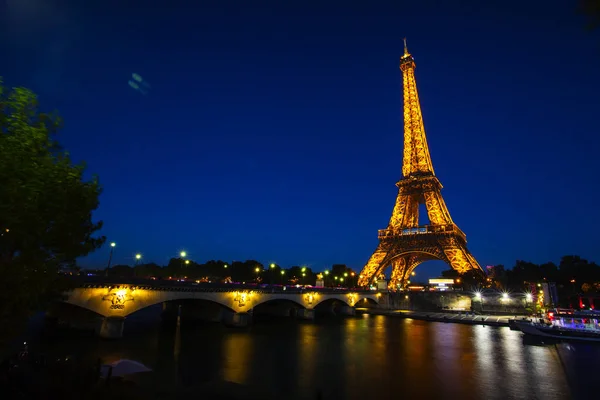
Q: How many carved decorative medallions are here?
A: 4